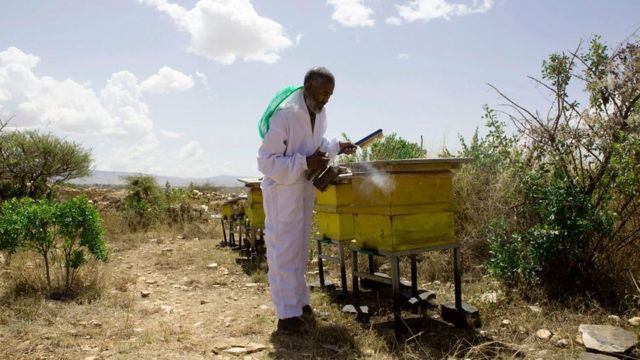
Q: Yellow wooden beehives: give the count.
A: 4